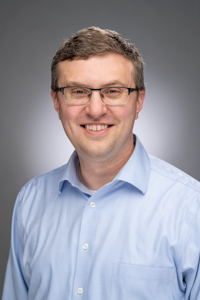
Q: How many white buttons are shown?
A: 3